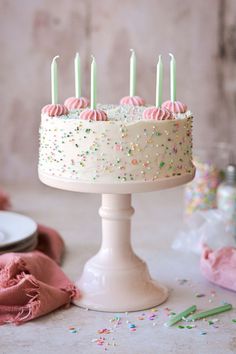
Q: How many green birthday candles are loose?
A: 2